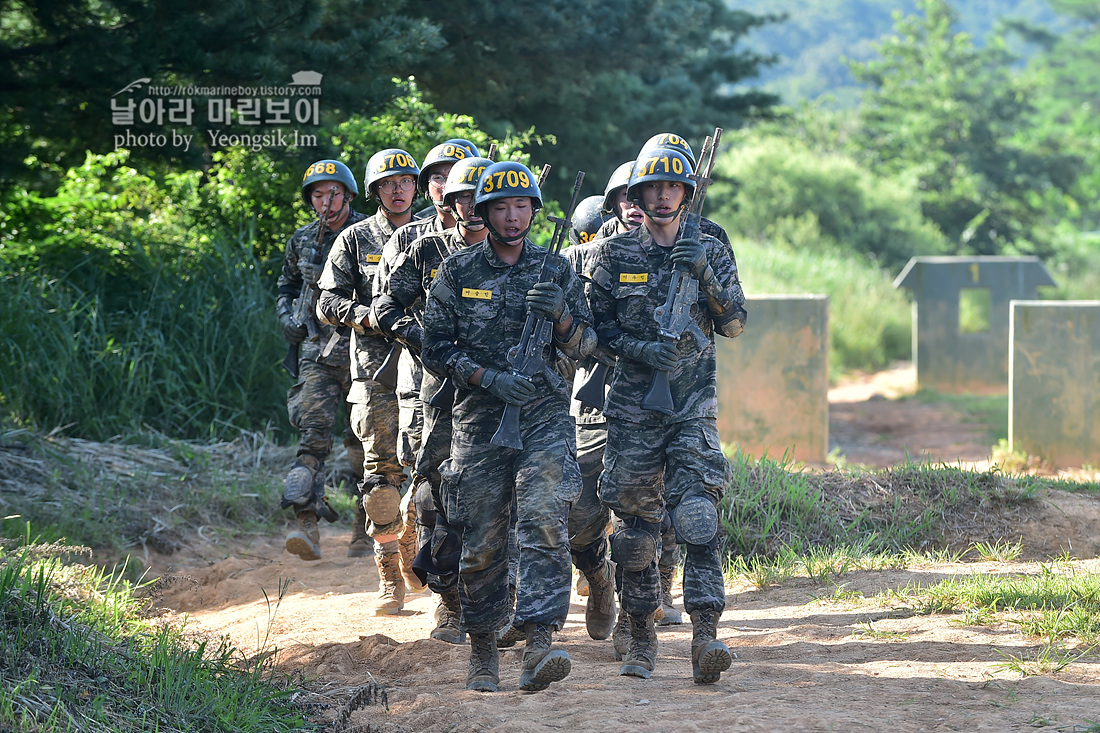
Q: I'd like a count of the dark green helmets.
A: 10